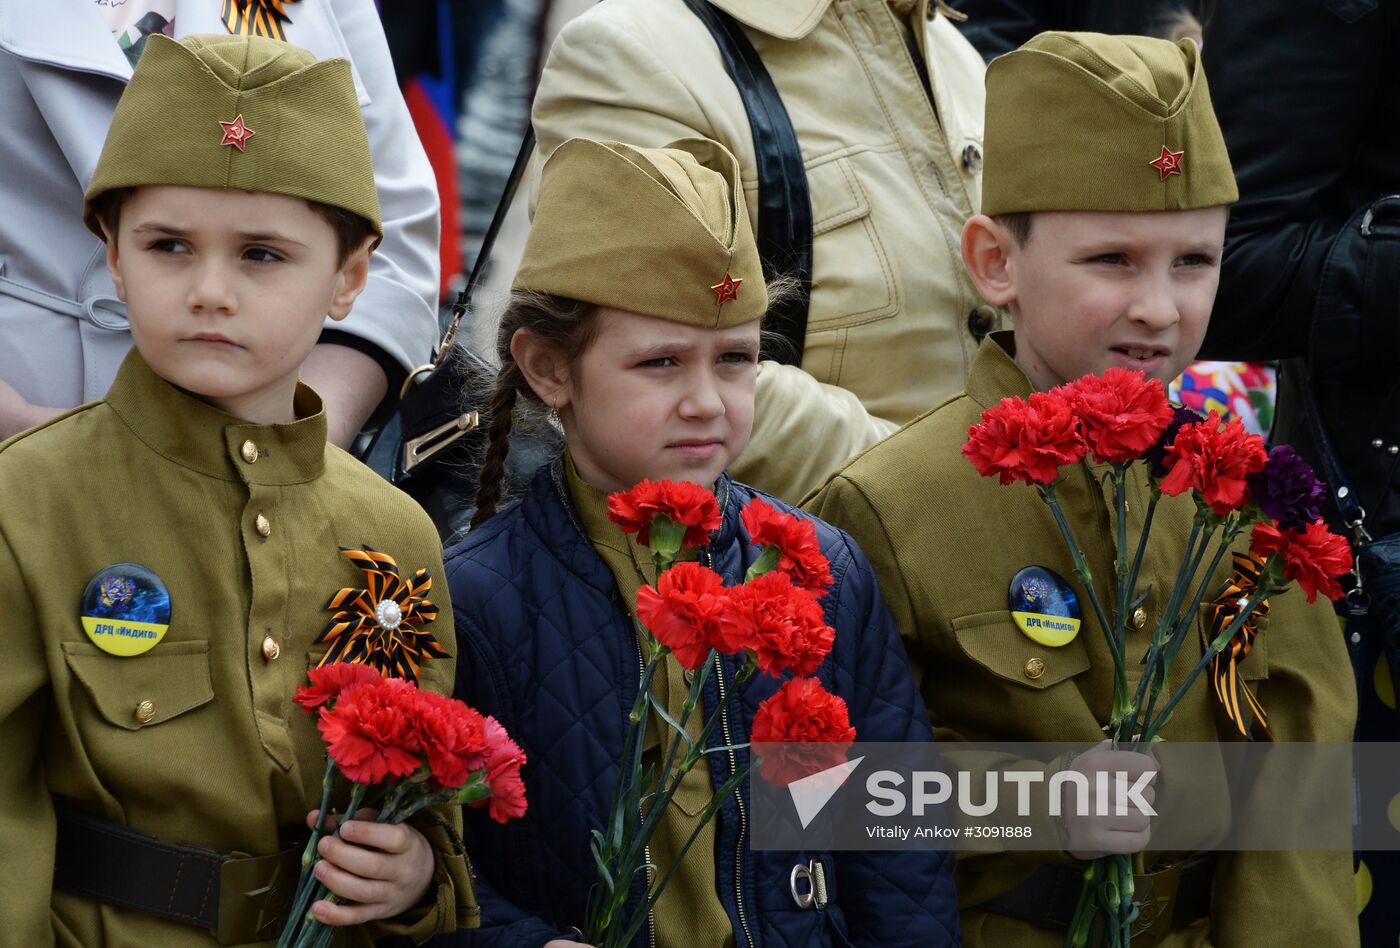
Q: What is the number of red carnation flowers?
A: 13